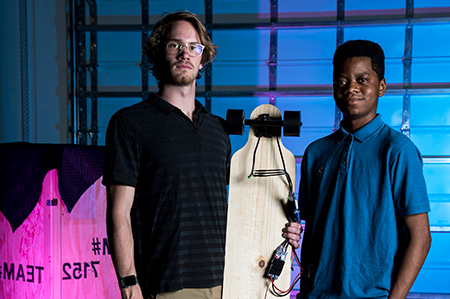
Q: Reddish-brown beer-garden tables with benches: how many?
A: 0